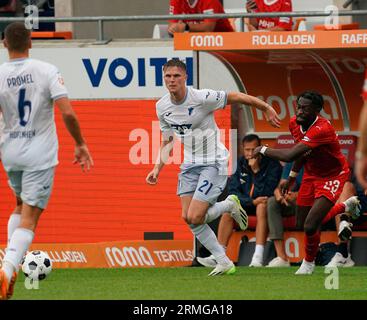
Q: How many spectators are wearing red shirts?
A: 2